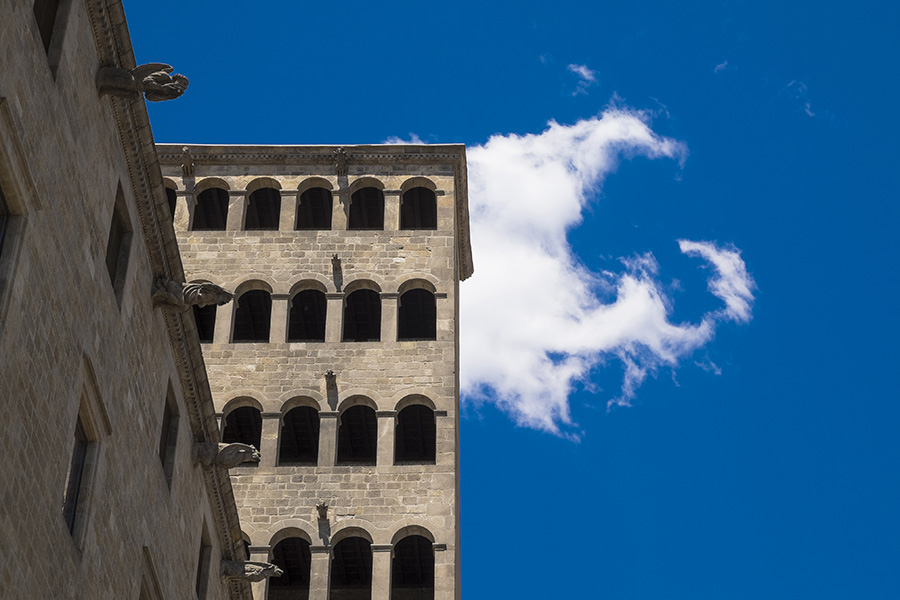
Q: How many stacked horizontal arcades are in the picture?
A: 4